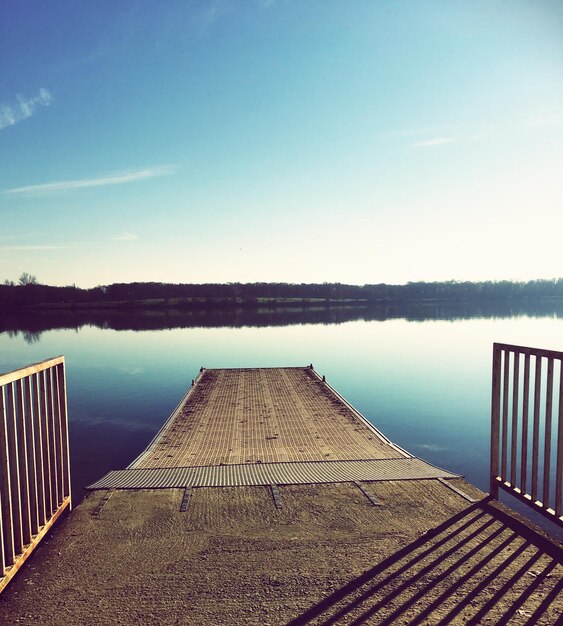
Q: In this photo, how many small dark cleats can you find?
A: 4